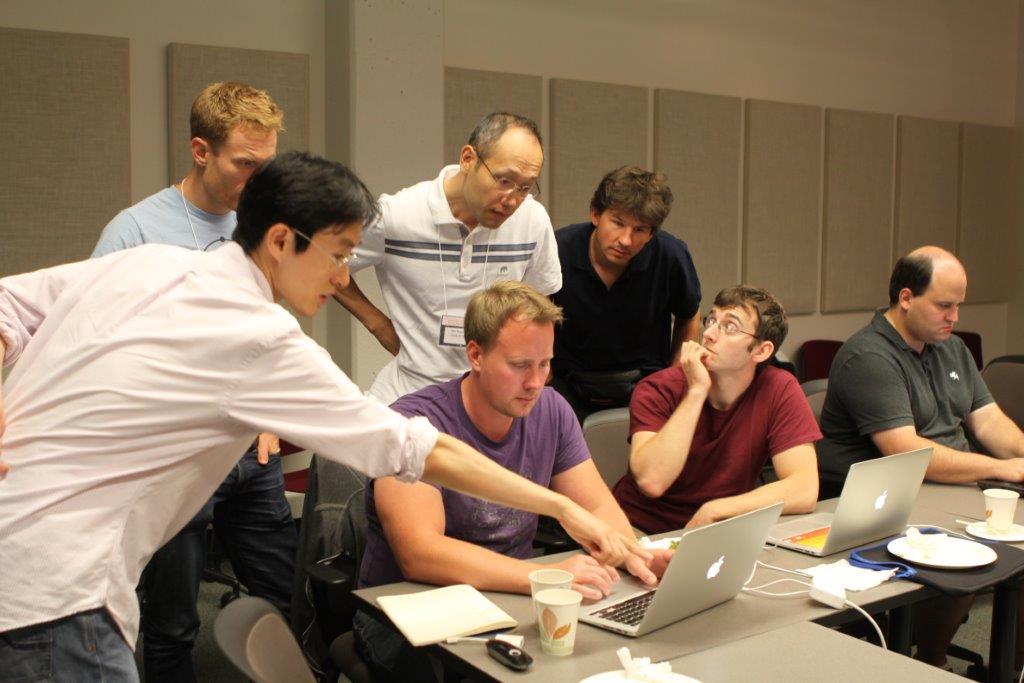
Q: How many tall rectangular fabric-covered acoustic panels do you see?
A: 9